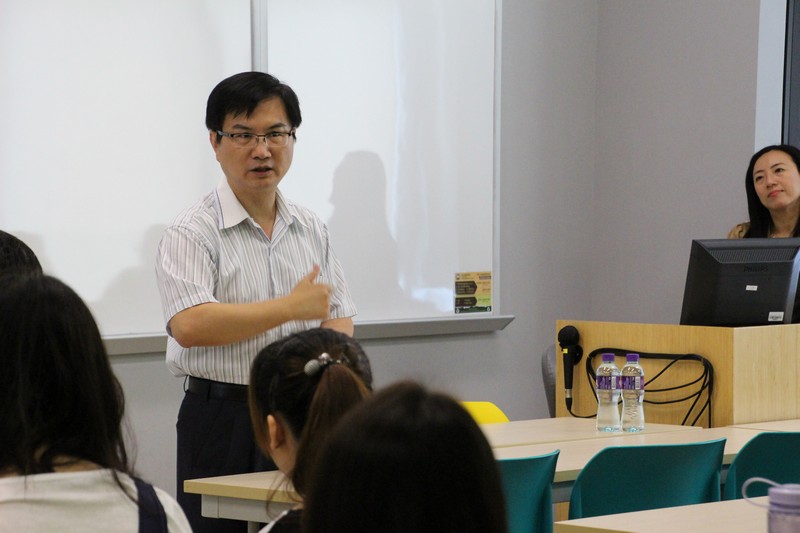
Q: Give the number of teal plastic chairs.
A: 3